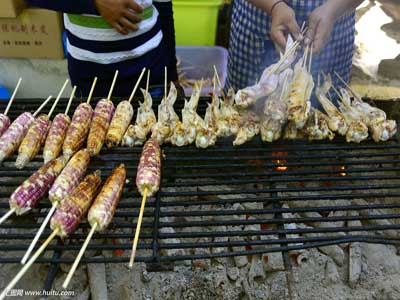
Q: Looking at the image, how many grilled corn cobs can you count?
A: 12